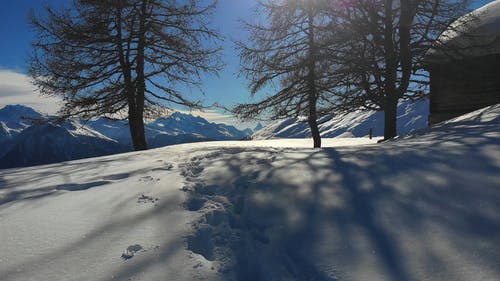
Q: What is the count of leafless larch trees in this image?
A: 3